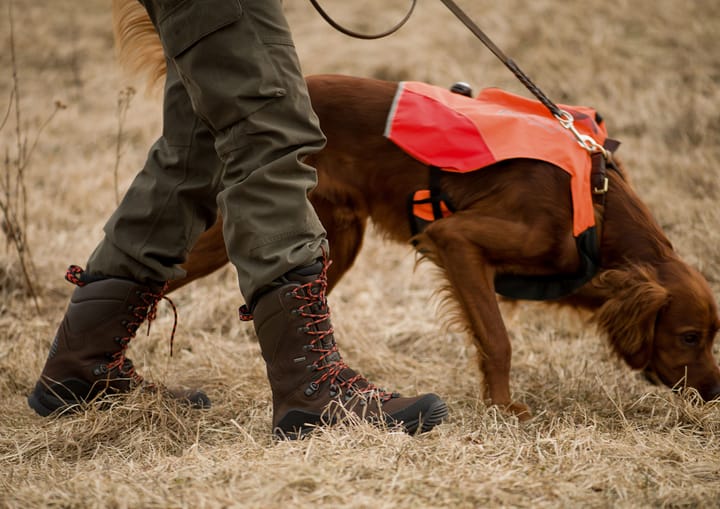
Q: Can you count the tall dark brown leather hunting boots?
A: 2